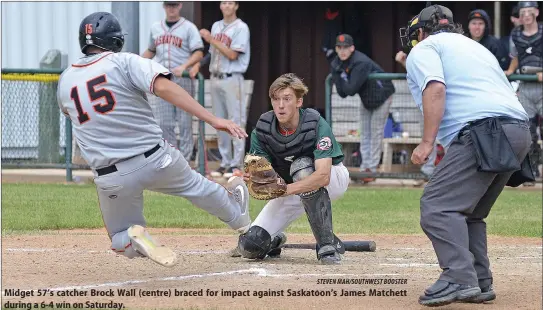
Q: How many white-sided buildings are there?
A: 1